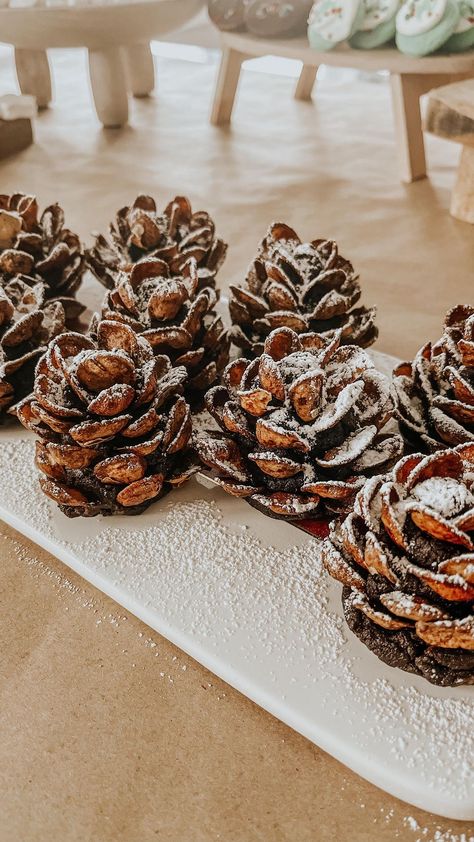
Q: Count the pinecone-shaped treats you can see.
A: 9